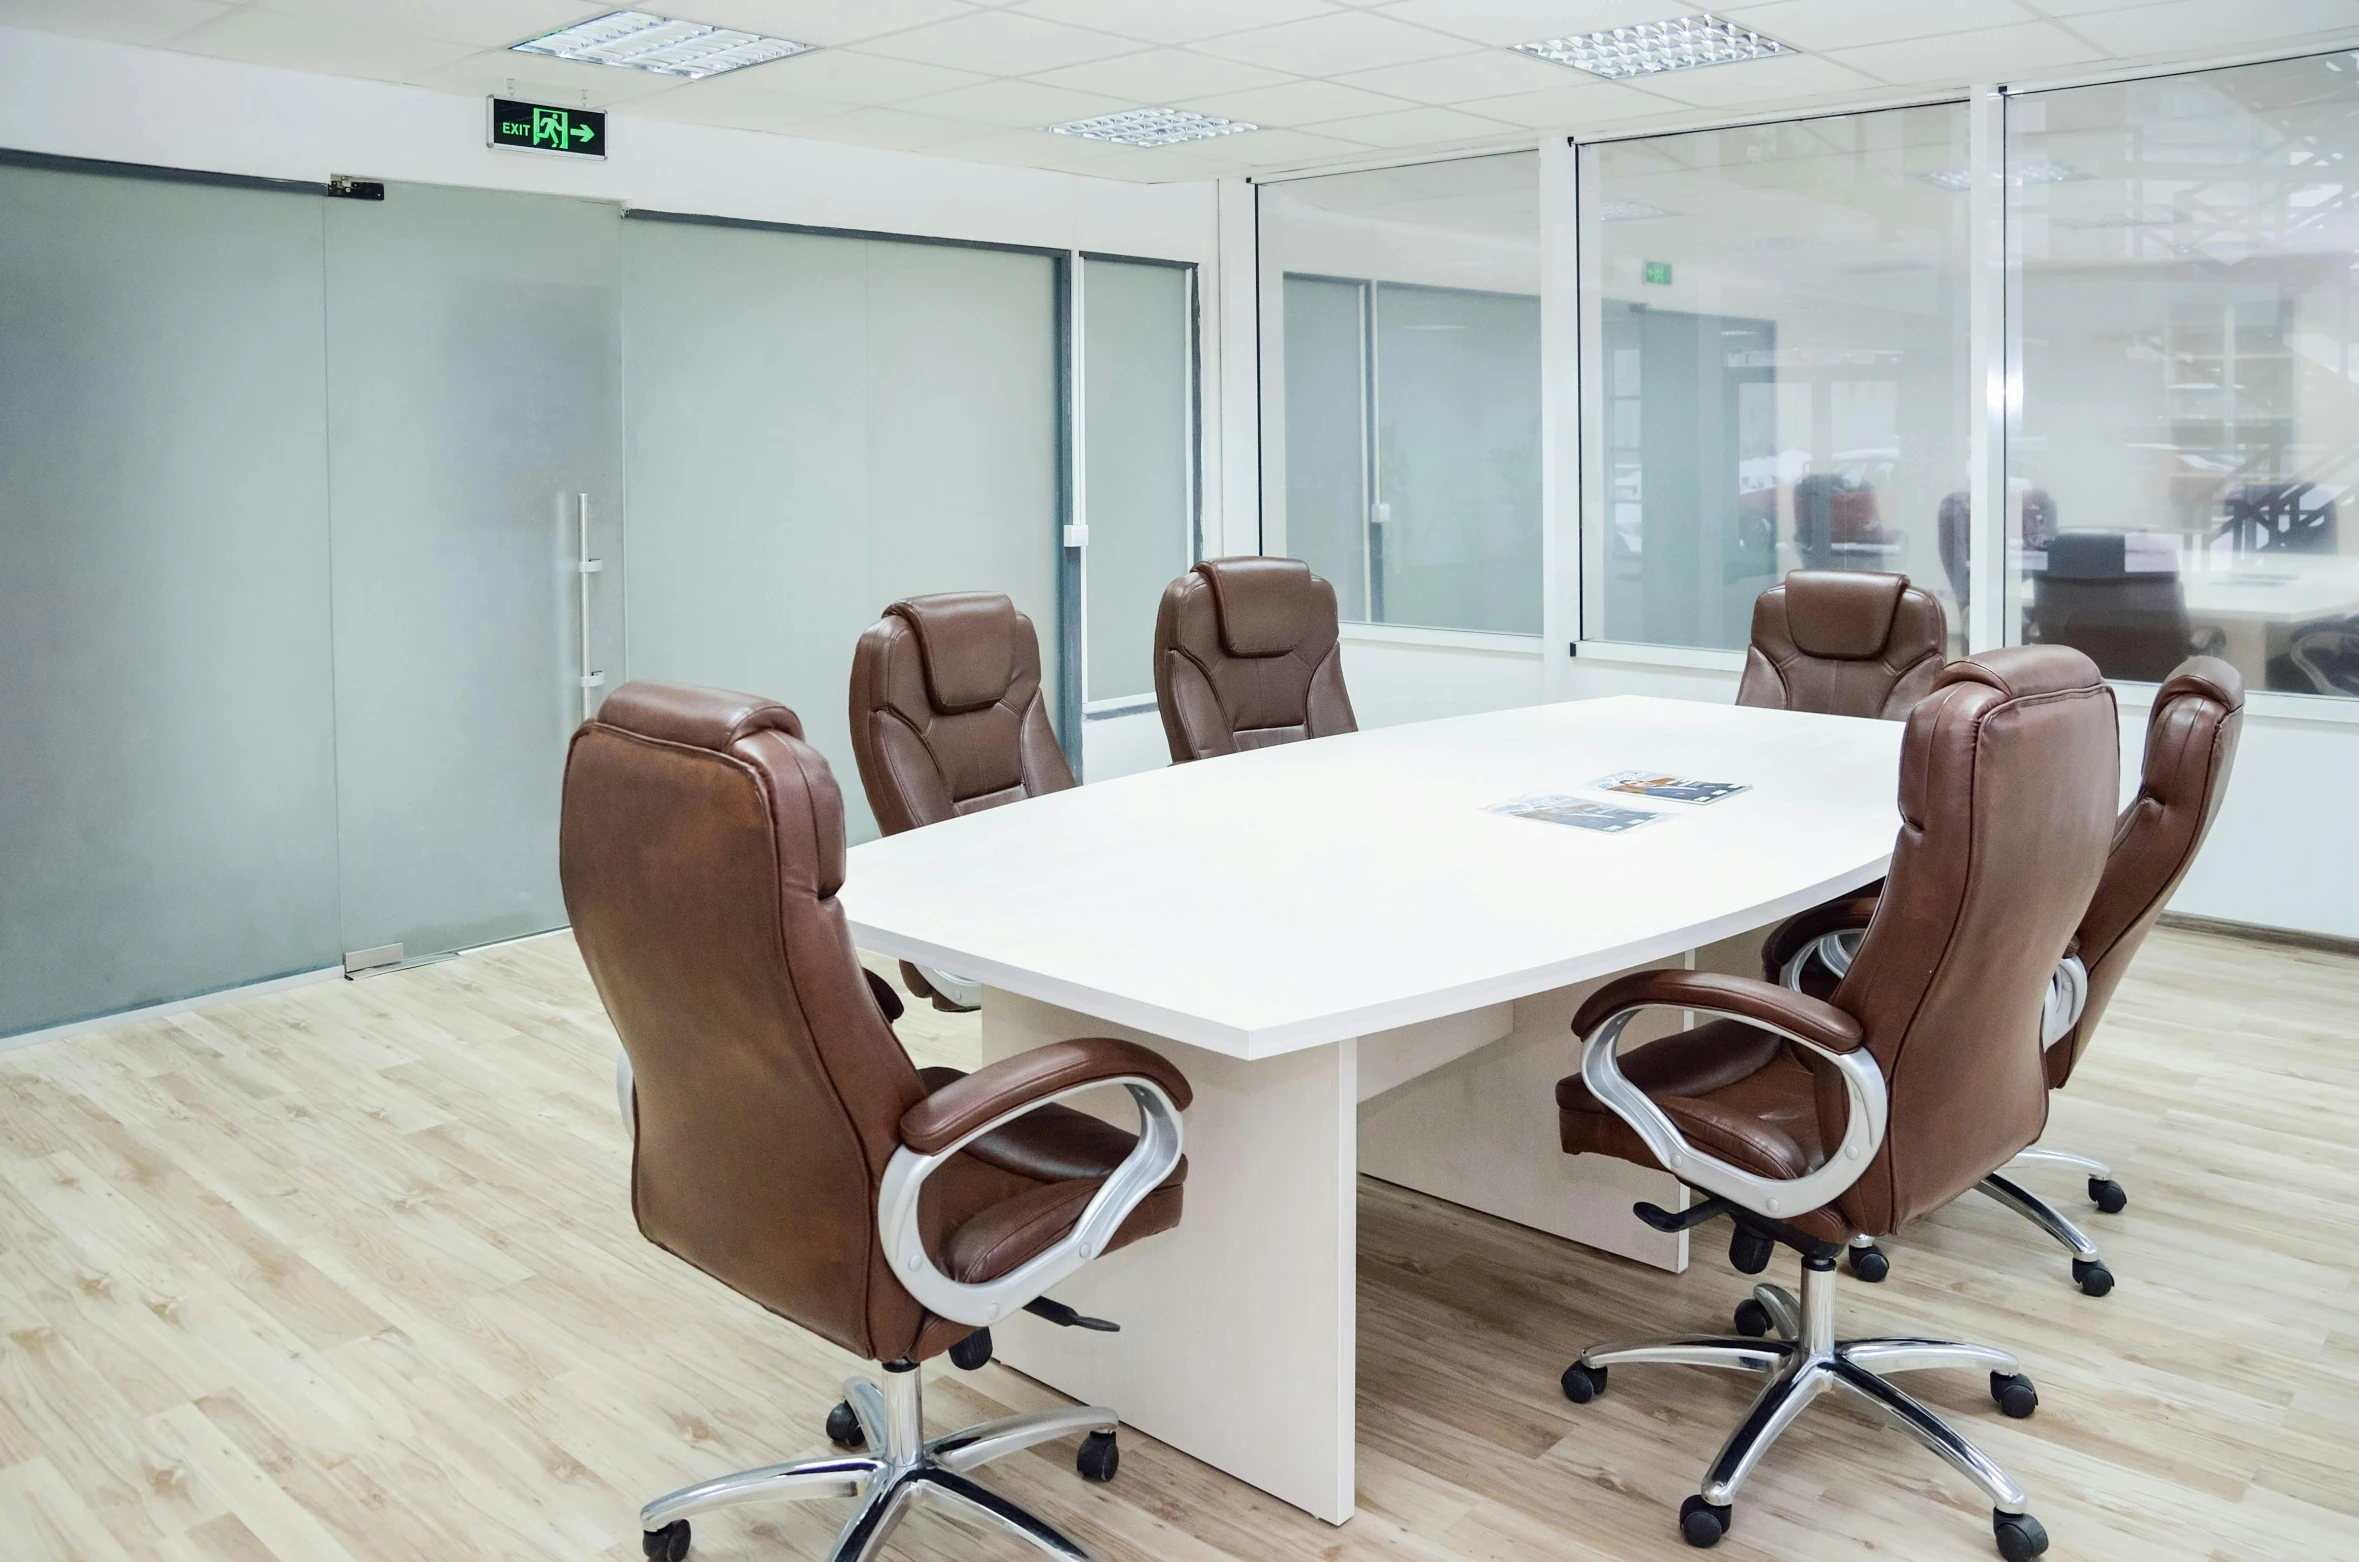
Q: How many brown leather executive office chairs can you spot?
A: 6